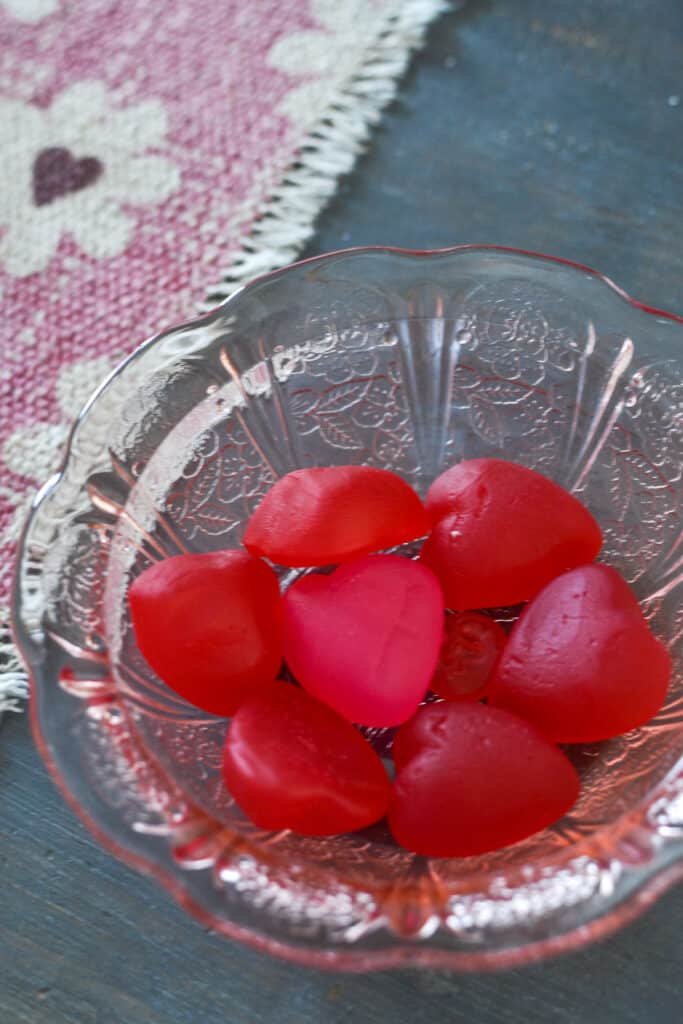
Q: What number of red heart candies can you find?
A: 7